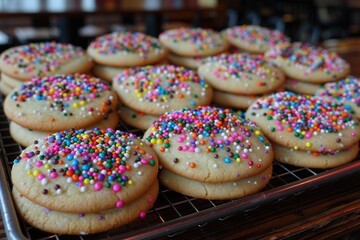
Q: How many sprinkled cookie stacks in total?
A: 12